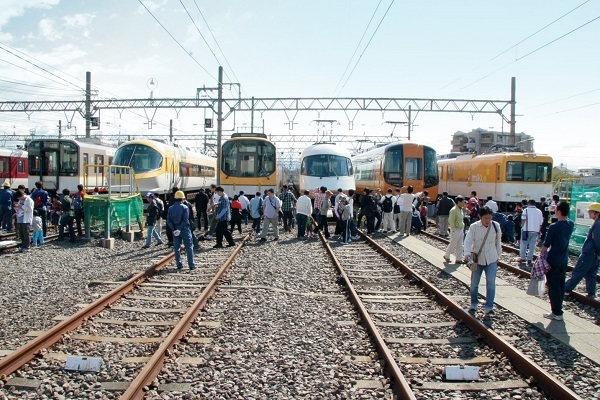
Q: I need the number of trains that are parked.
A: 7